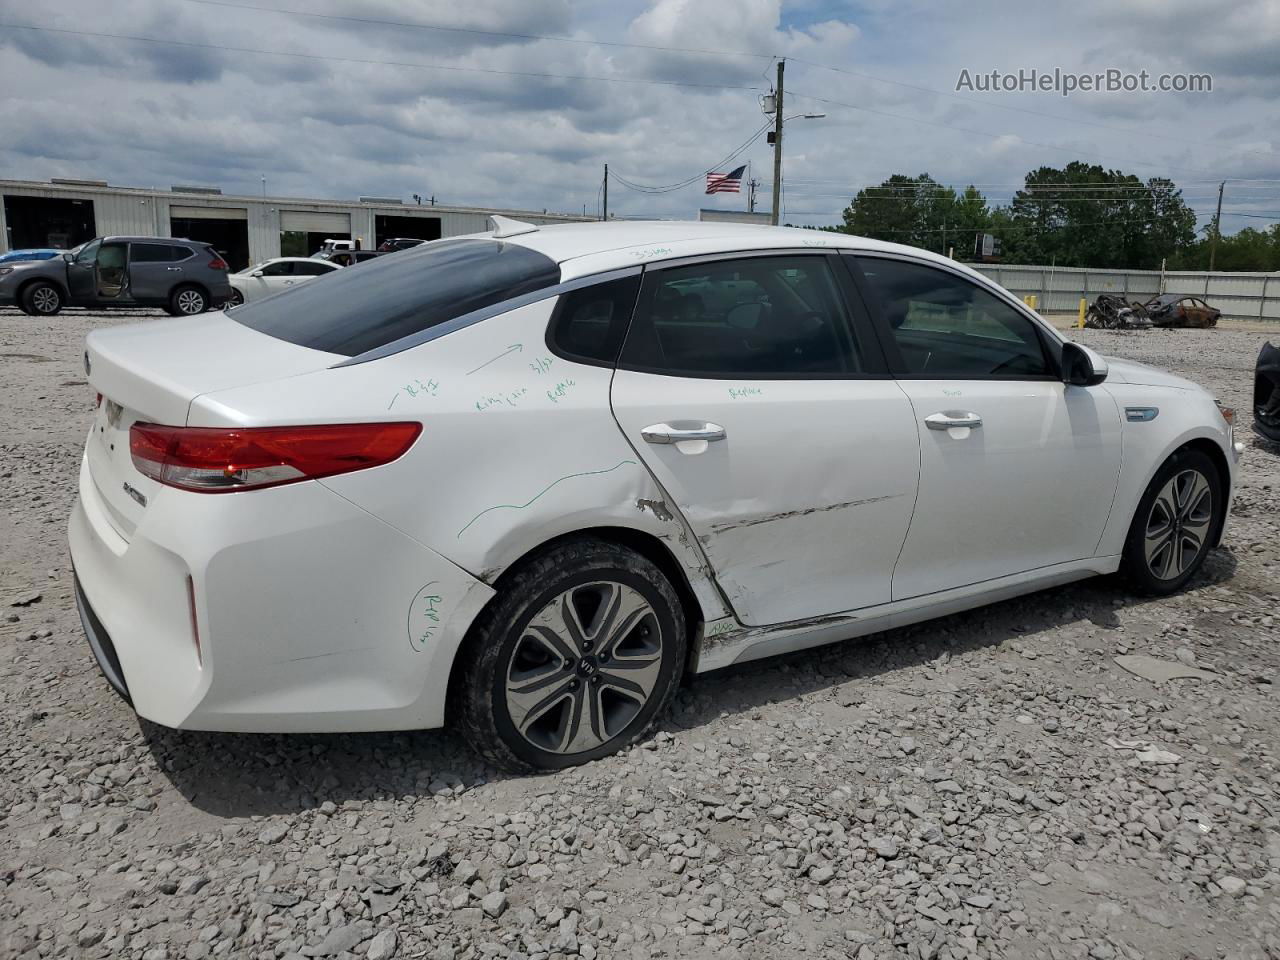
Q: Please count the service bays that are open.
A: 4